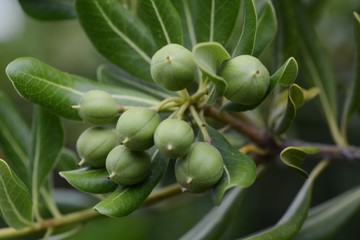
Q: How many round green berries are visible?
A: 8